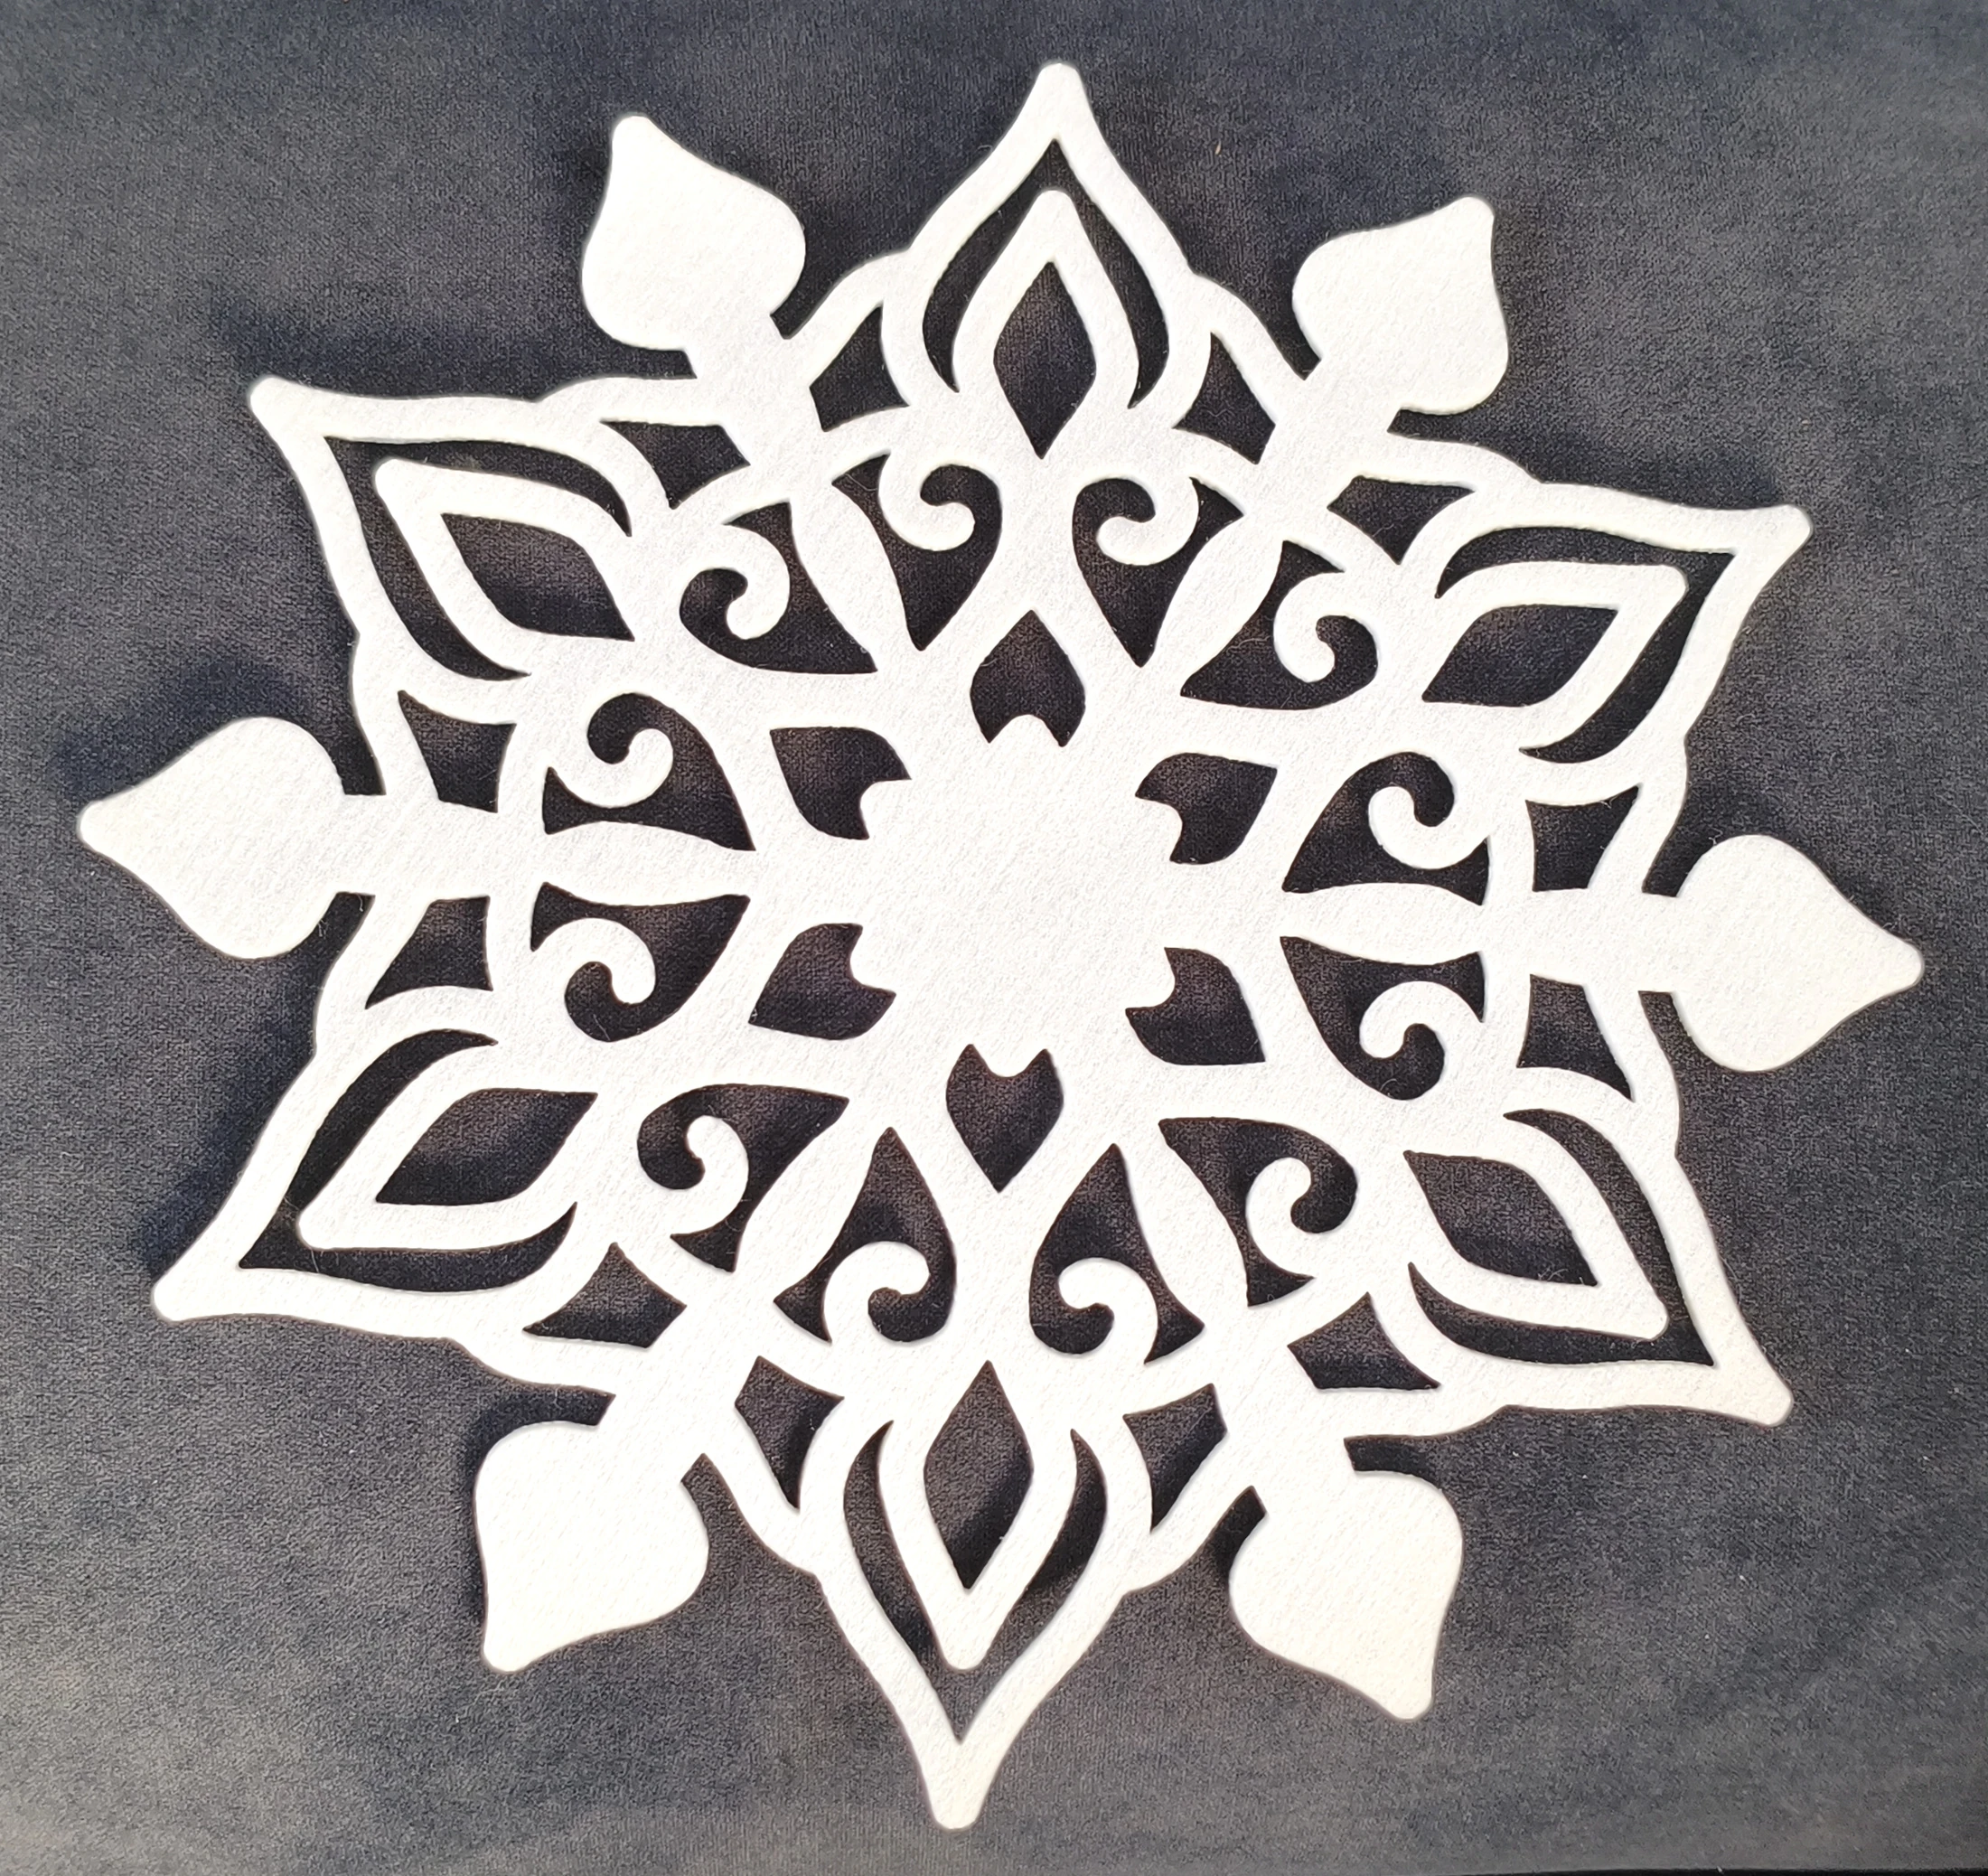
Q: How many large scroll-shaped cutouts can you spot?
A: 12